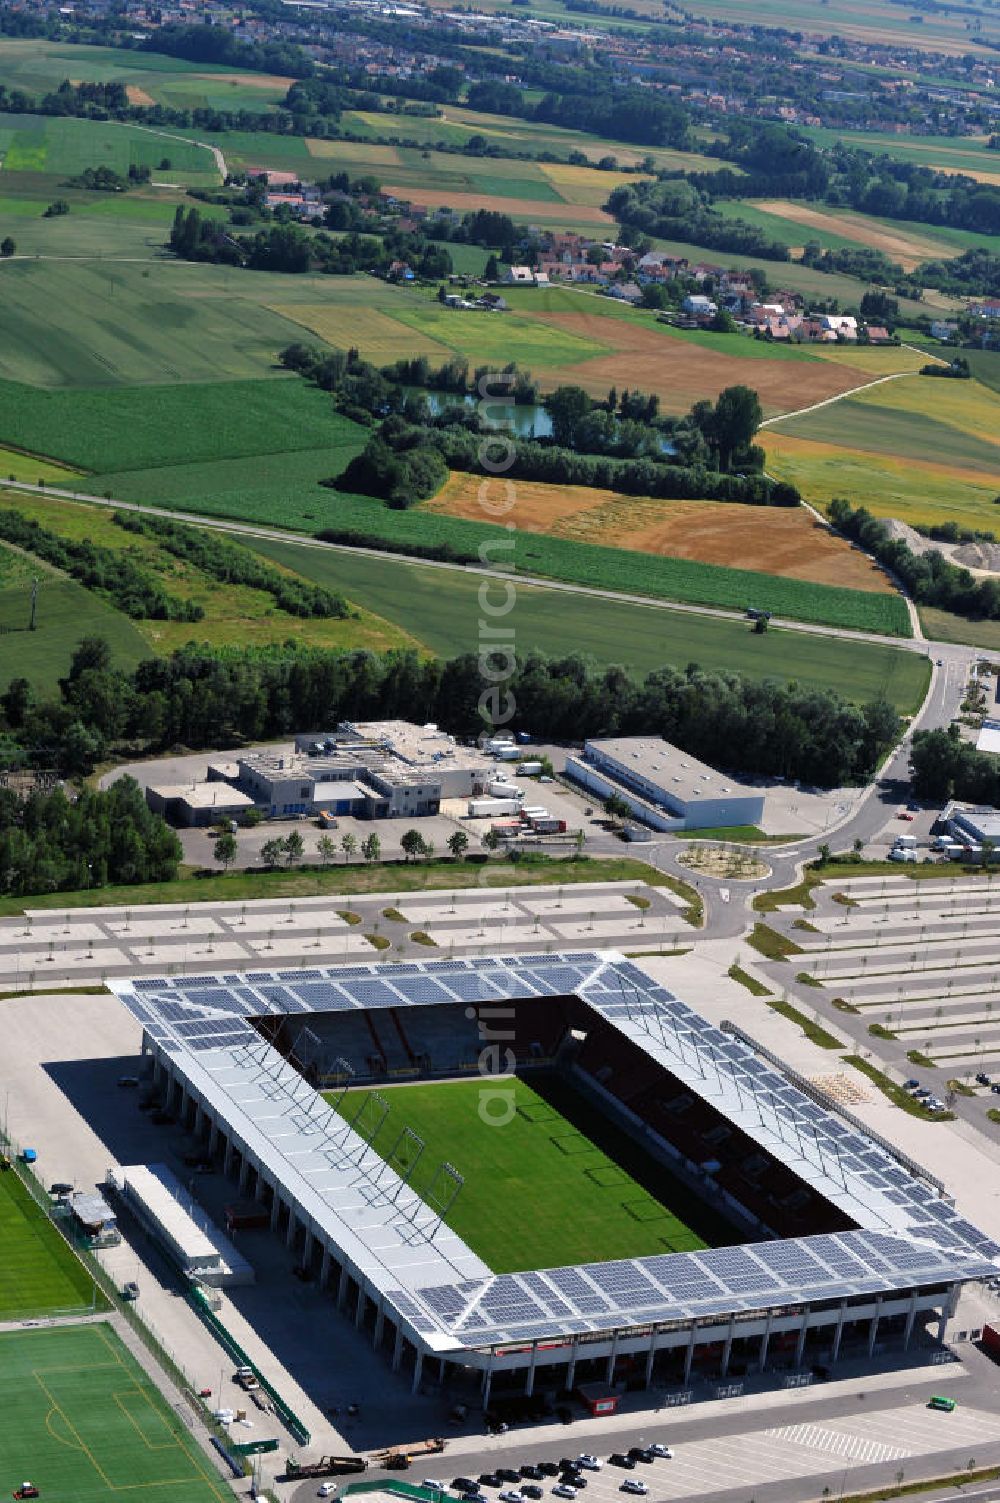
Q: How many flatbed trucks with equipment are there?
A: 2